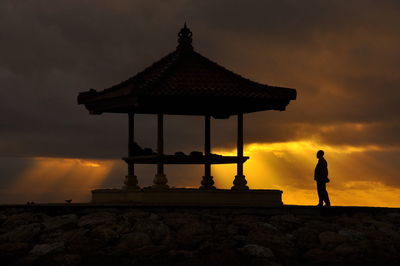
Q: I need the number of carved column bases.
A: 4